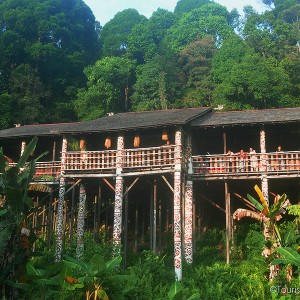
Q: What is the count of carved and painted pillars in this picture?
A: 7